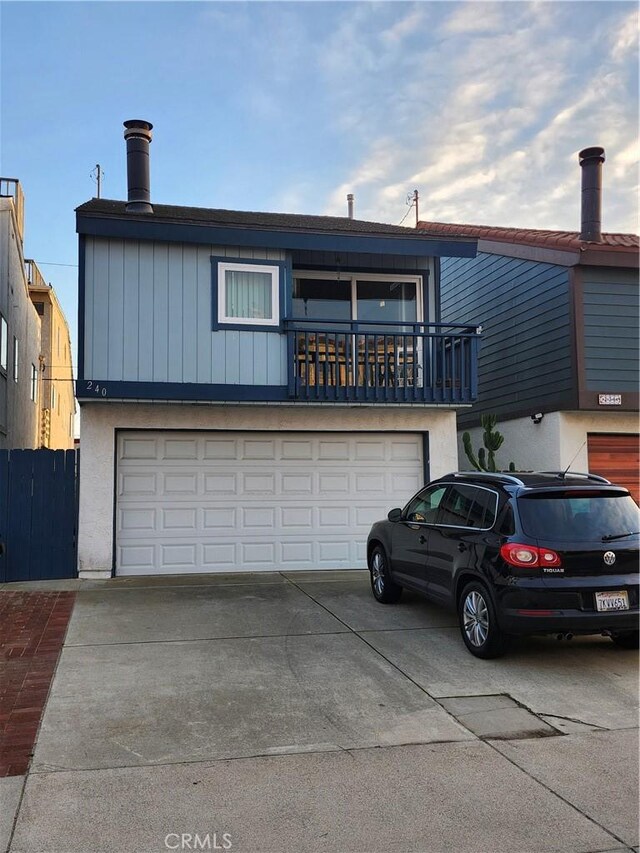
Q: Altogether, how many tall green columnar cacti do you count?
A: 1